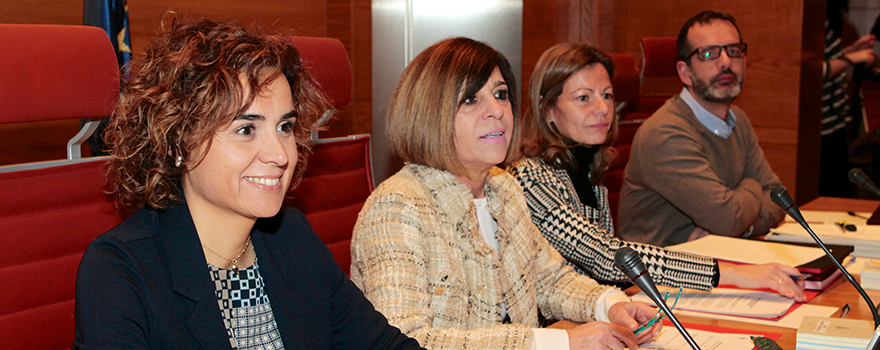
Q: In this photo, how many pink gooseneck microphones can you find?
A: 0